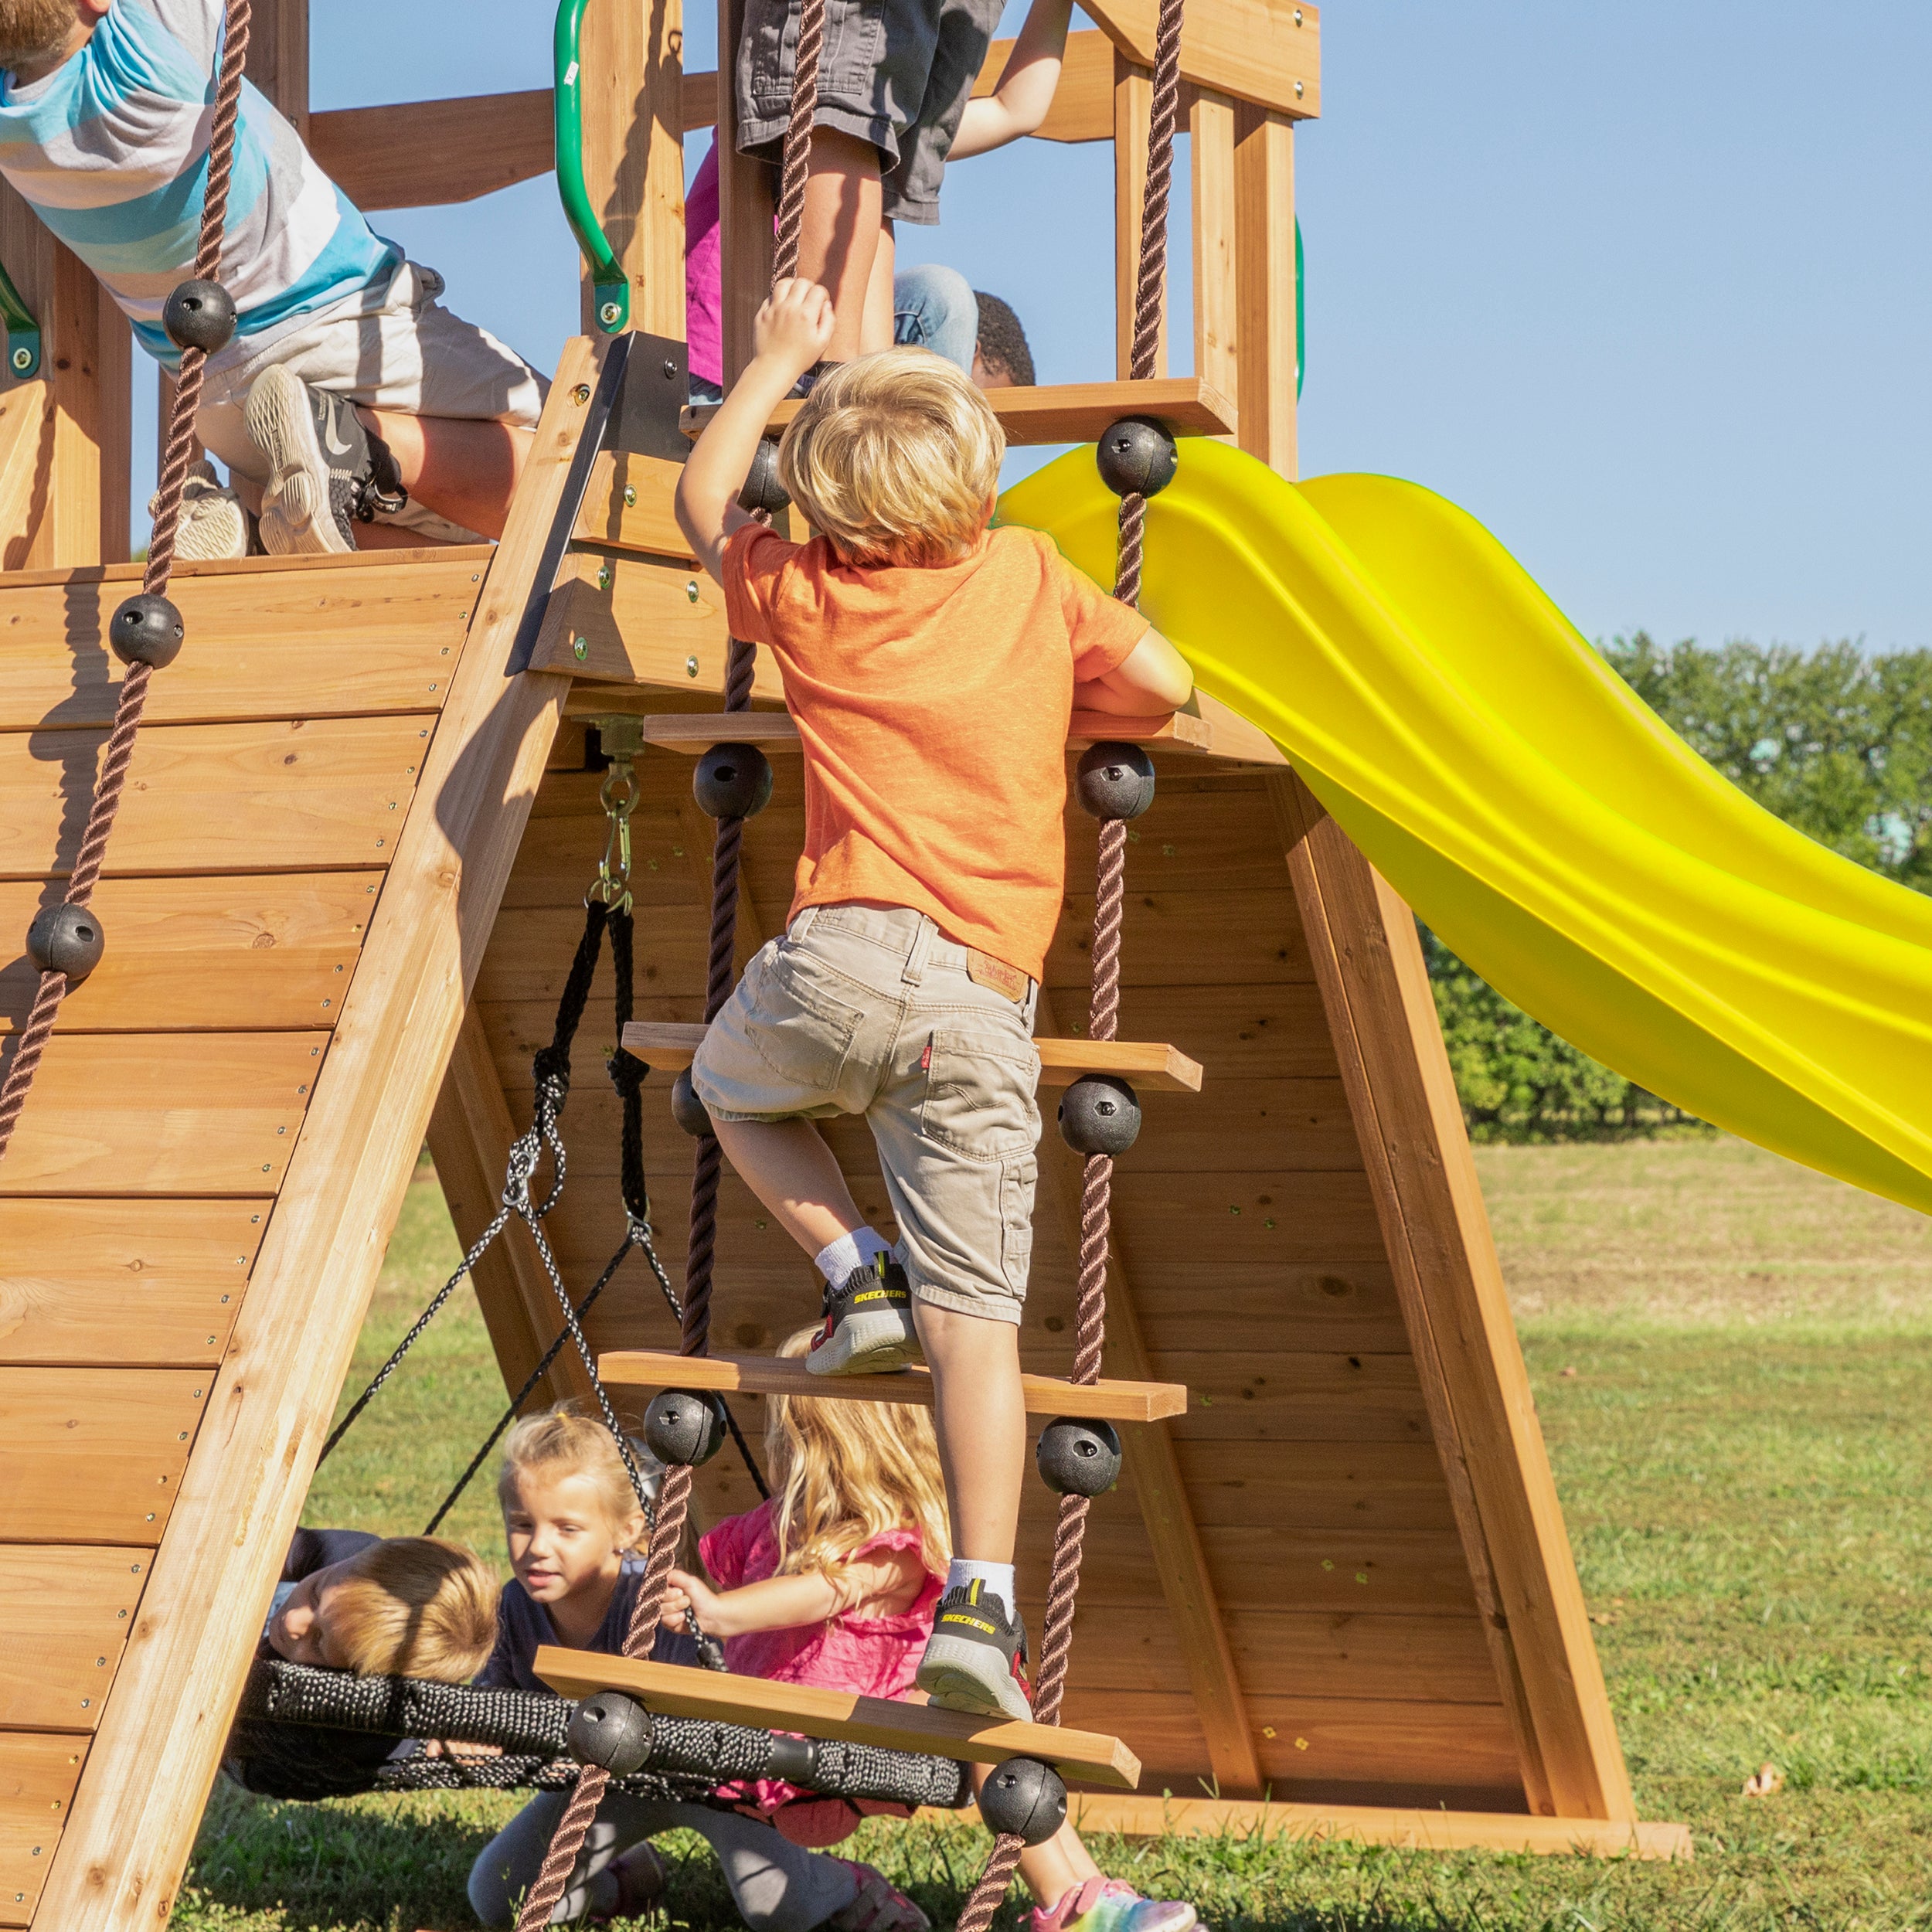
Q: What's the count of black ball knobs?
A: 13